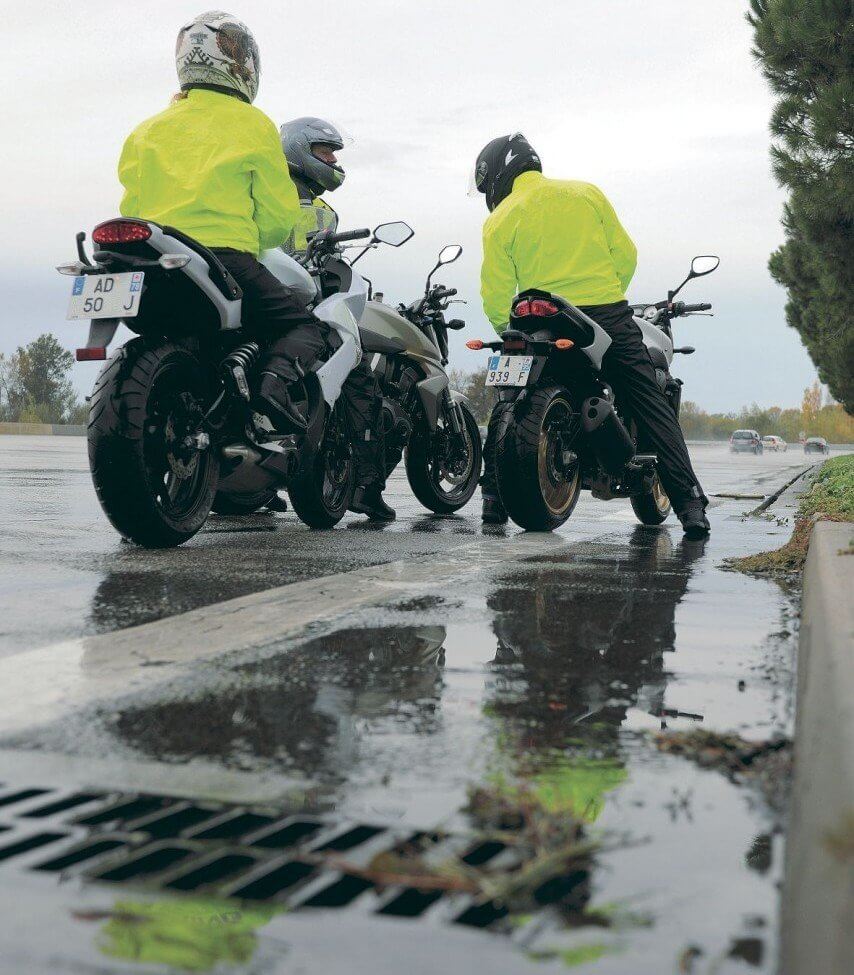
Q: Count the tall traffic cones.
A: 0